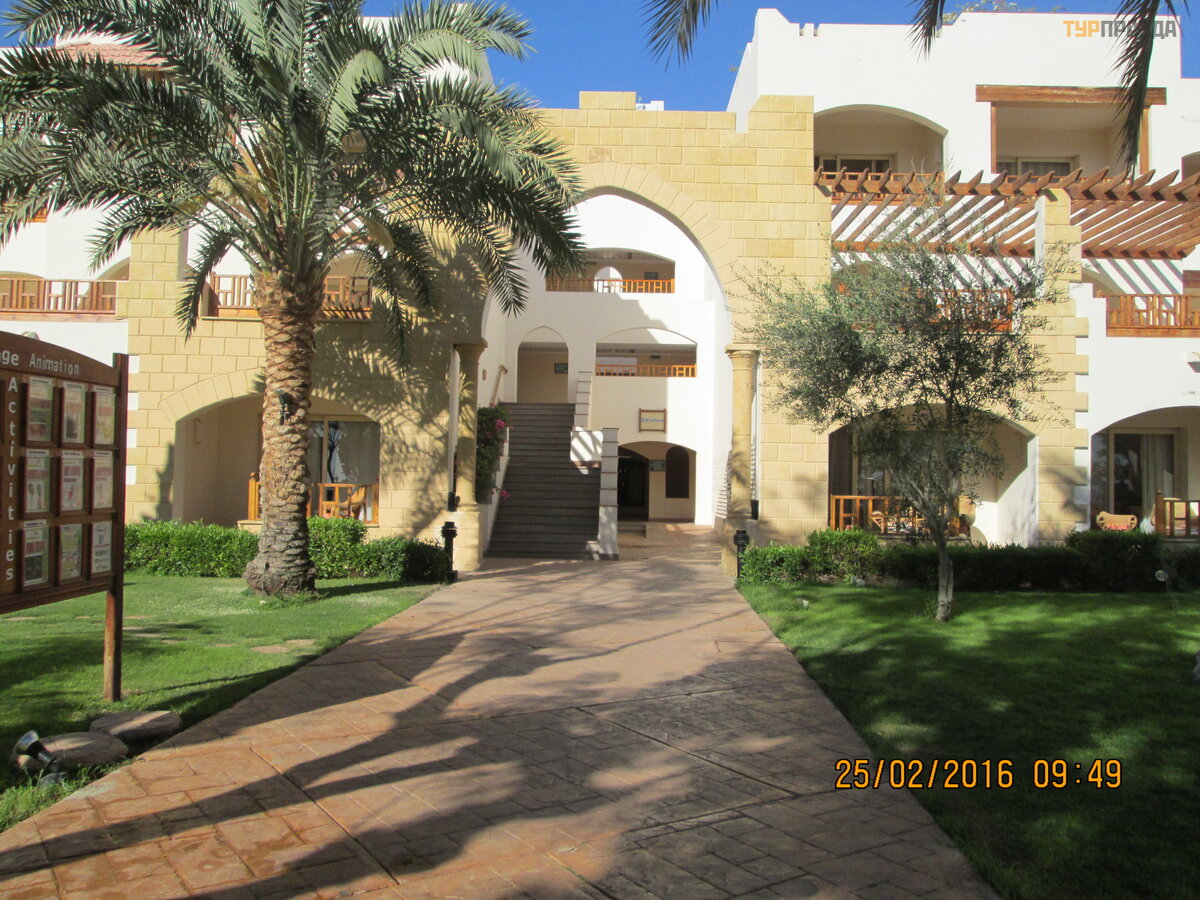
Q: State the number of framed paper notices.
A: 9